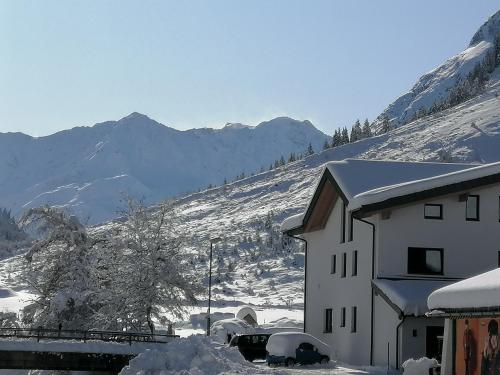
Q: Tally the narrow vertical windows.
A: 8